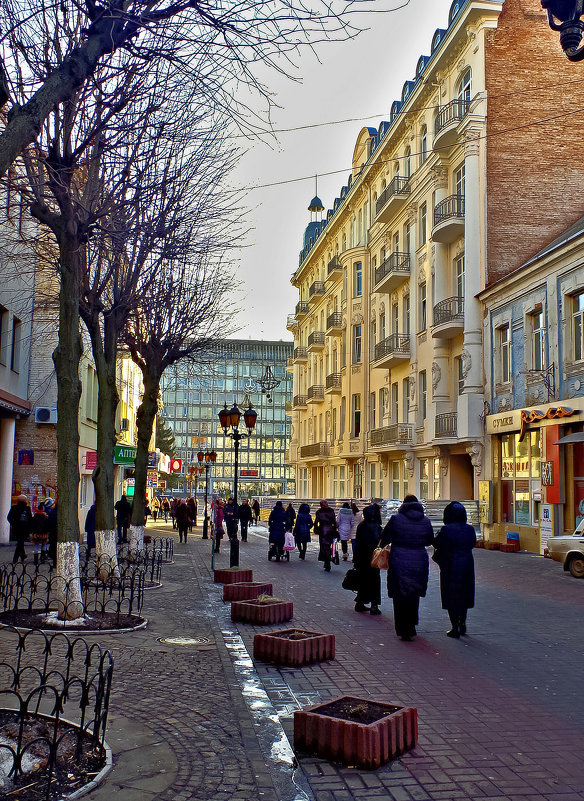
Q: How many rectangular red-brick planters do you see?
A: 5